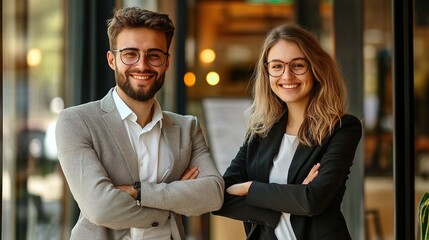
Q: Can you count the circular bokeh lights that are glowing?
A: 4